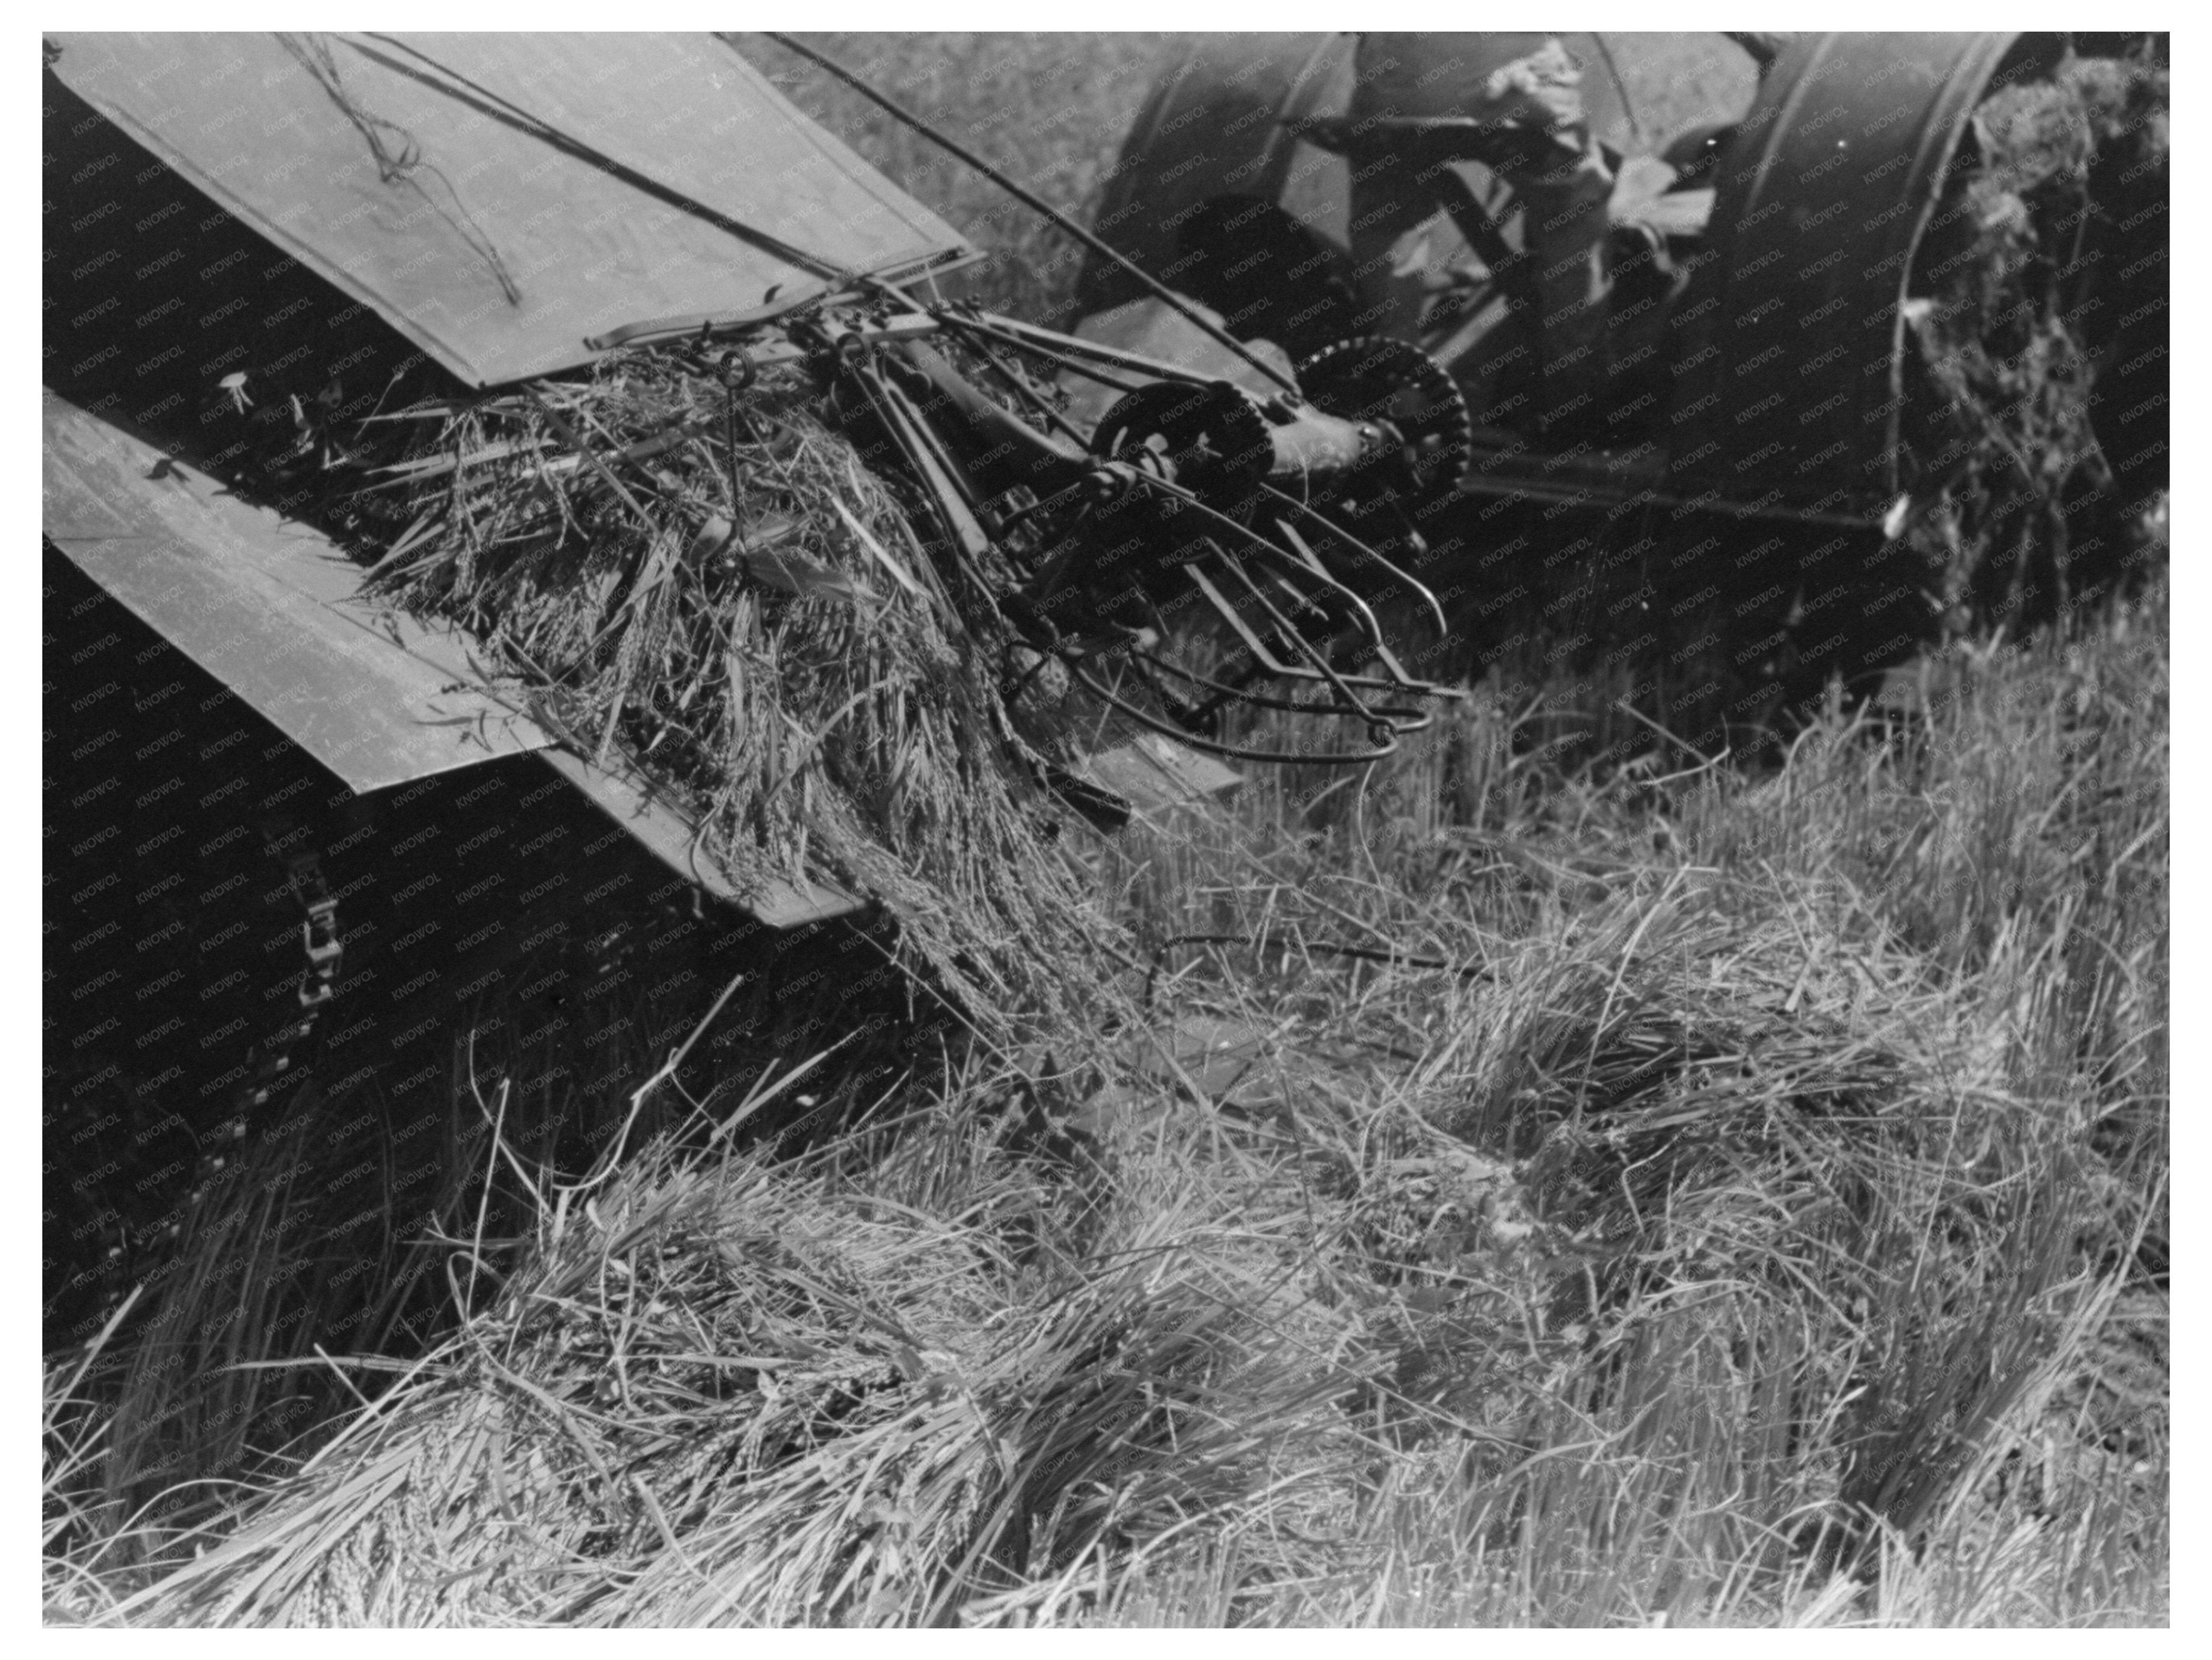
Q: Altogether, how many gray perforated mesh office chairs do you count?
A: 0